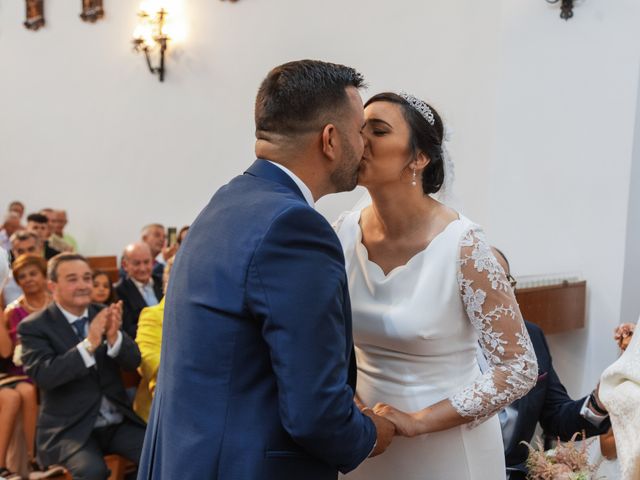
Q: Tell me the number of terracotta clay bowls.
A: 0